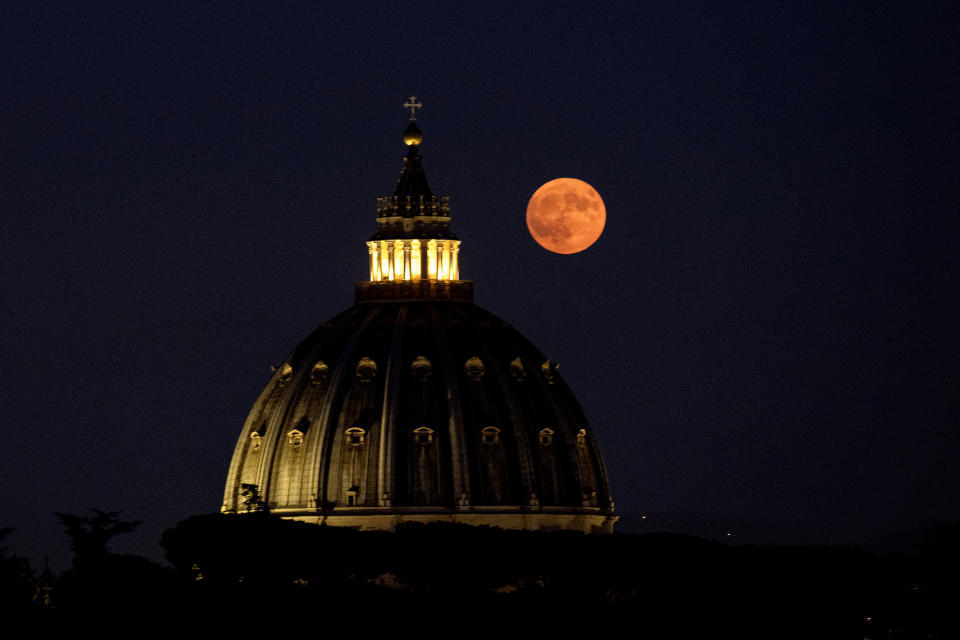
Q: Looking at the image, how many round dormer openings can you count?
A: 7